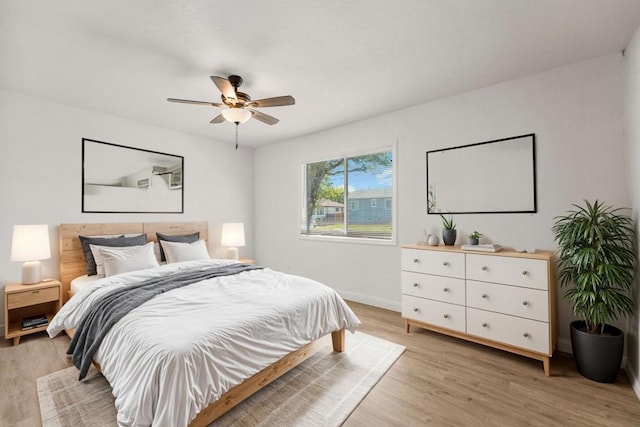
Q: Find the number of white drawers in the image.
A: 6